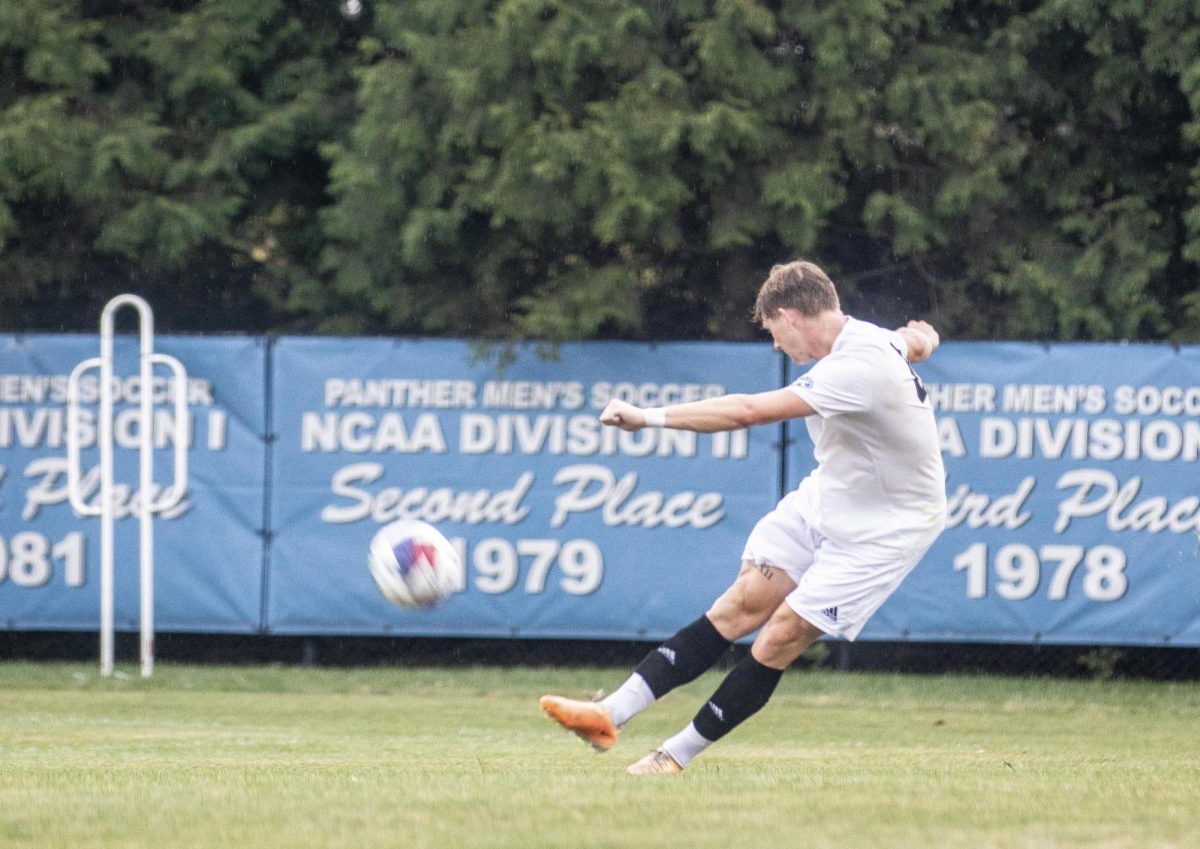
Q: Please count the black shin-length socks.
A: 2